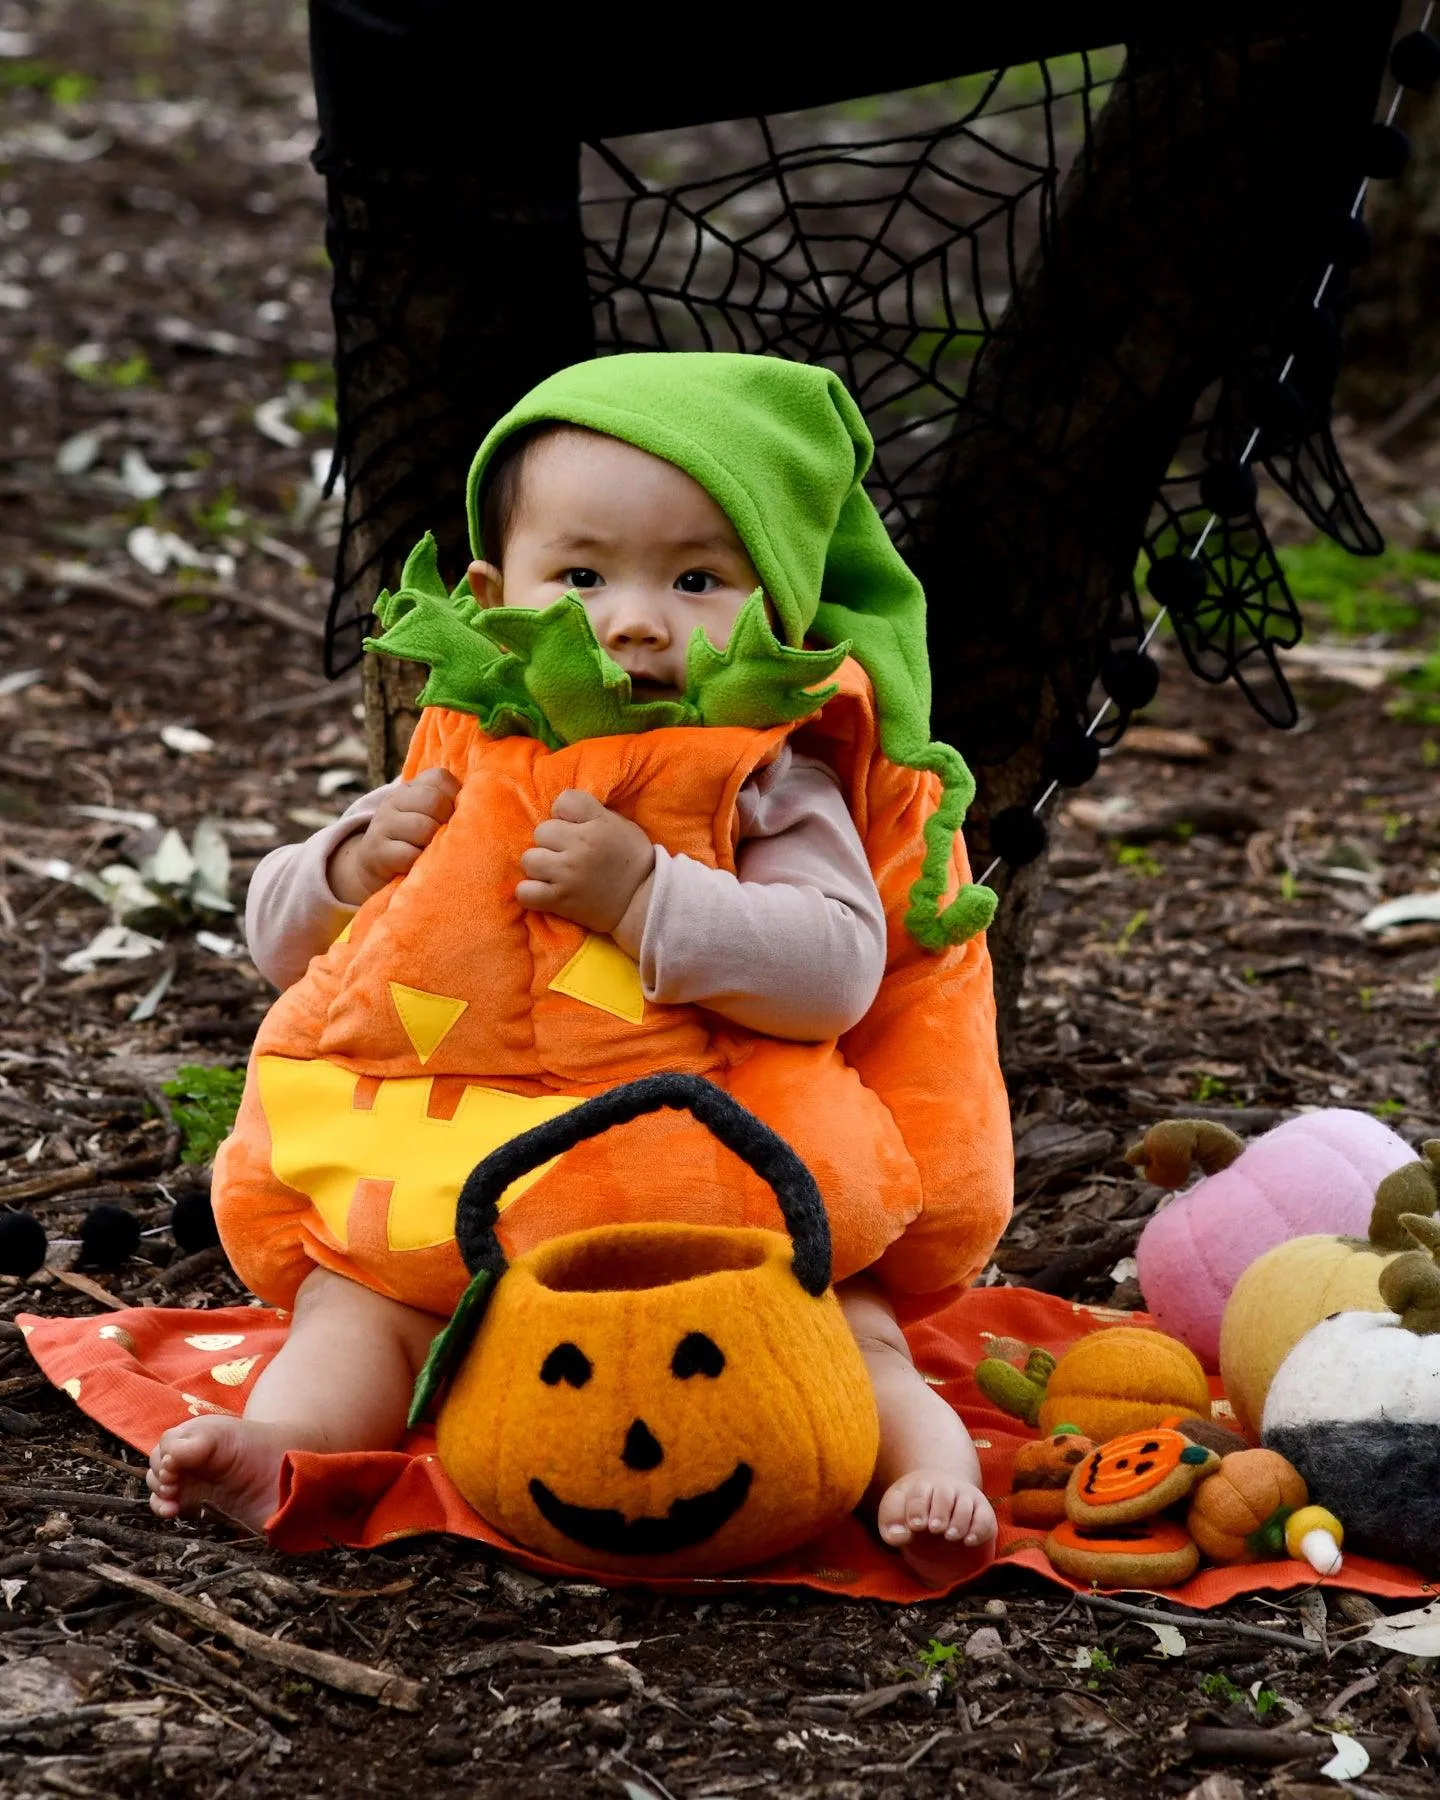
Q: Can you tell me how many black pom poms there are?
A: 13